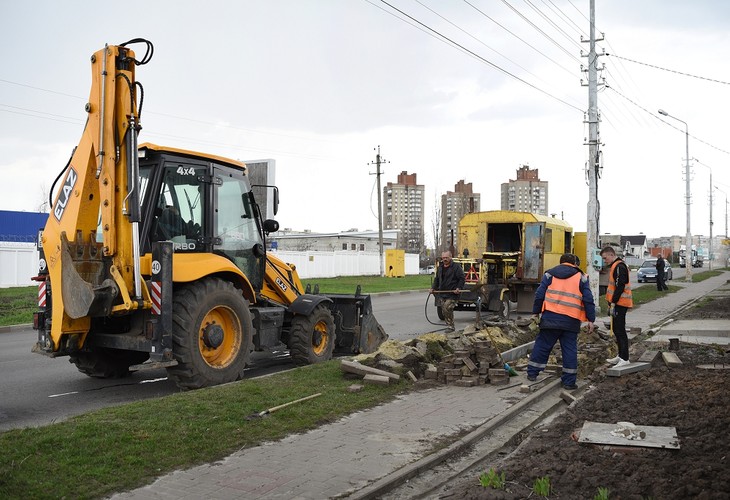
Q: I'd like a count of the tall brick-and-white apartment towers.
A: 3